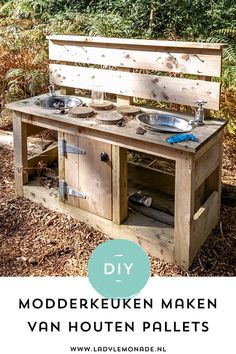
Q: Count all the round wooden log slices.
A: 4